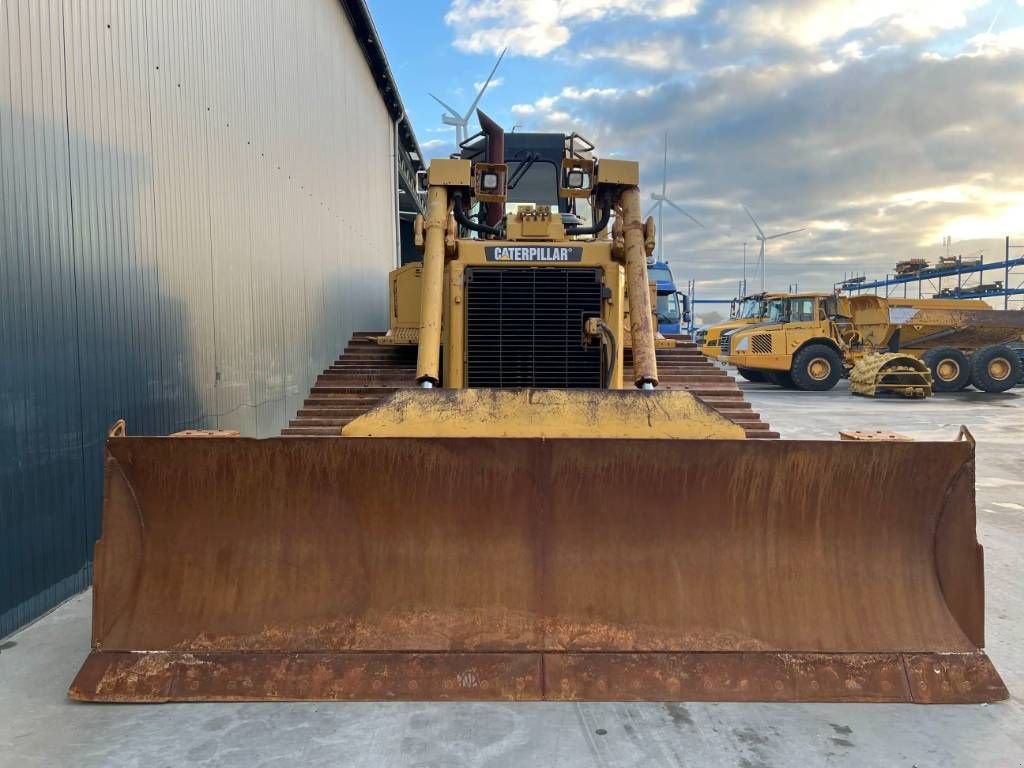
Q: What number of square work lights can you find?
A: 2